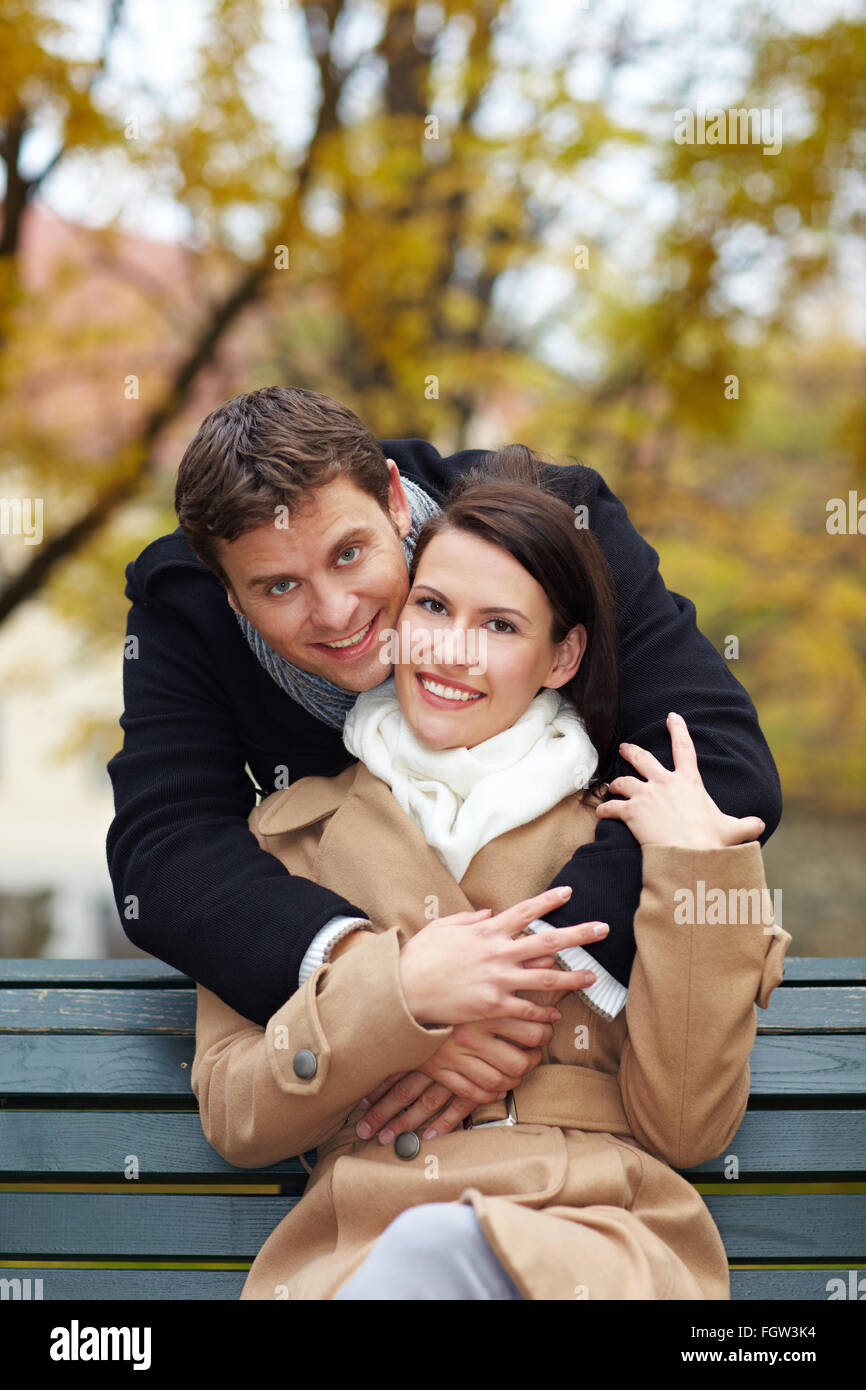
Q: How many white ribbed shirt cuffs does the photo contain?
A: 2